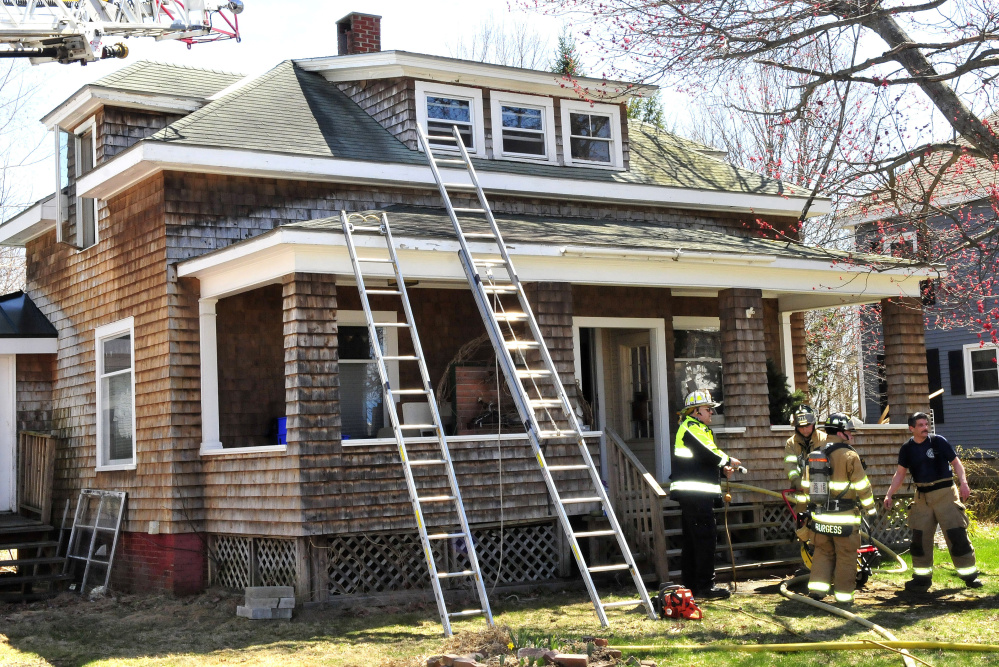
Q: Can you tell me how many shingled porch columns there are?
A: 4